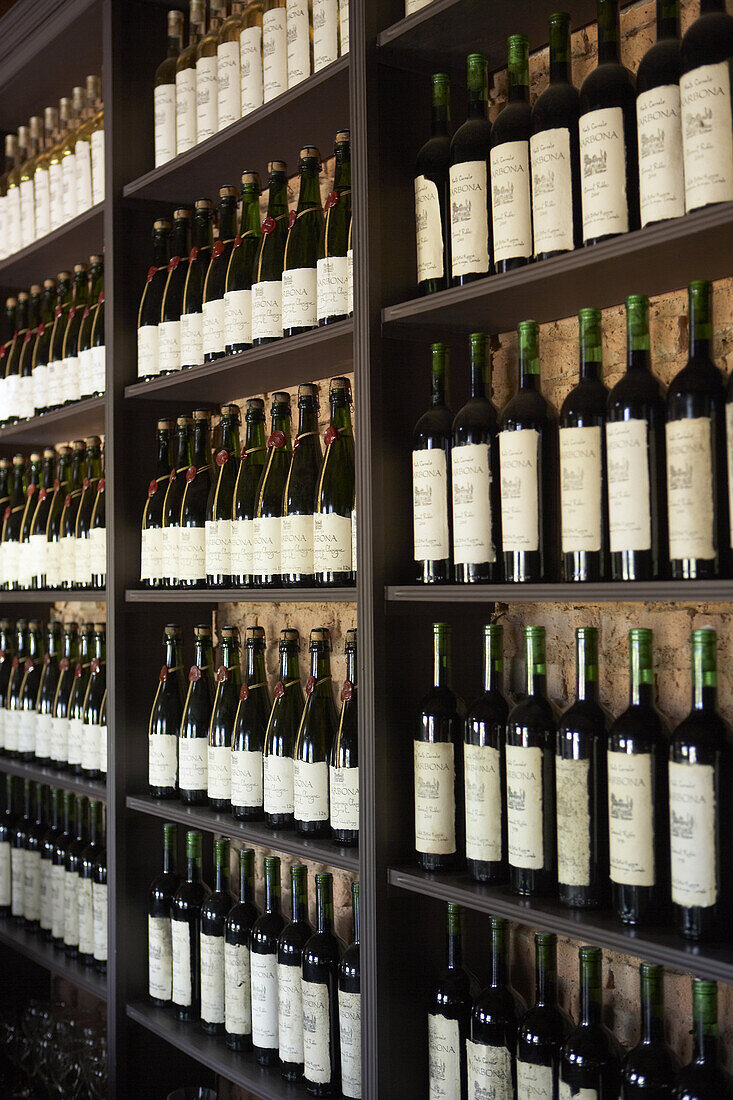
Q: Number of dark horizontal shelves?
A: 14